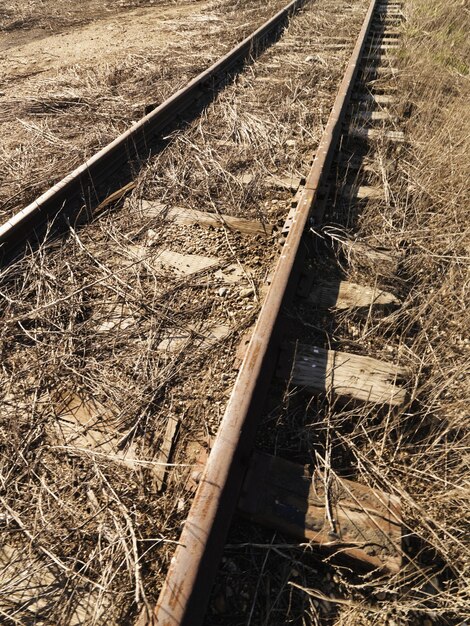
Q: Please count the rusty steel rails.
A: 2